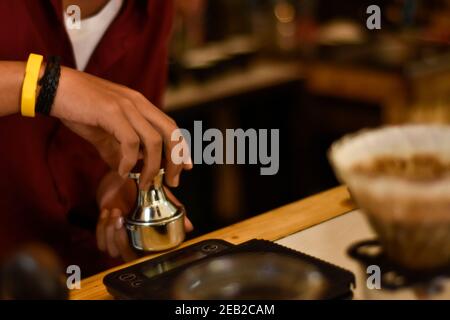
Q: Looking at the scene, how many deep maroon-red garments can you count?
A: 1